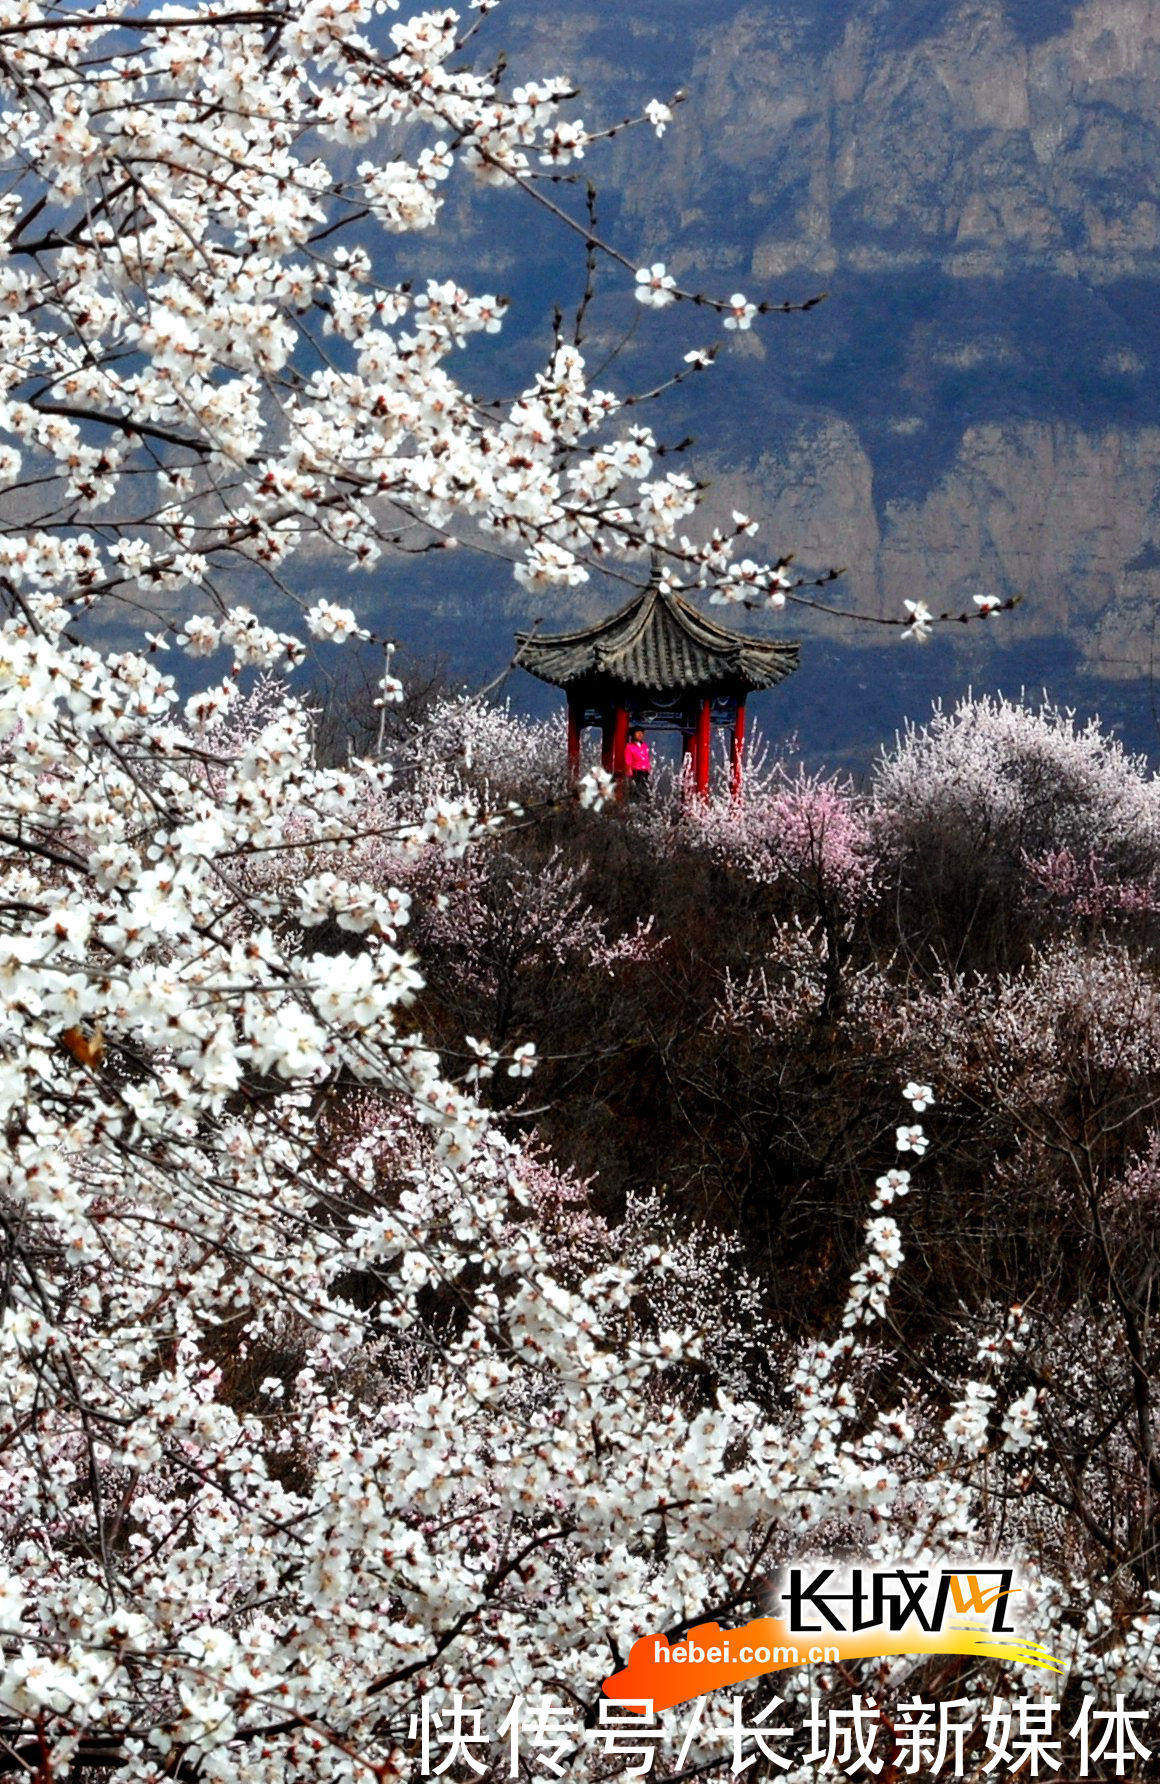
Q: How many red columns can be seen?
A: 6